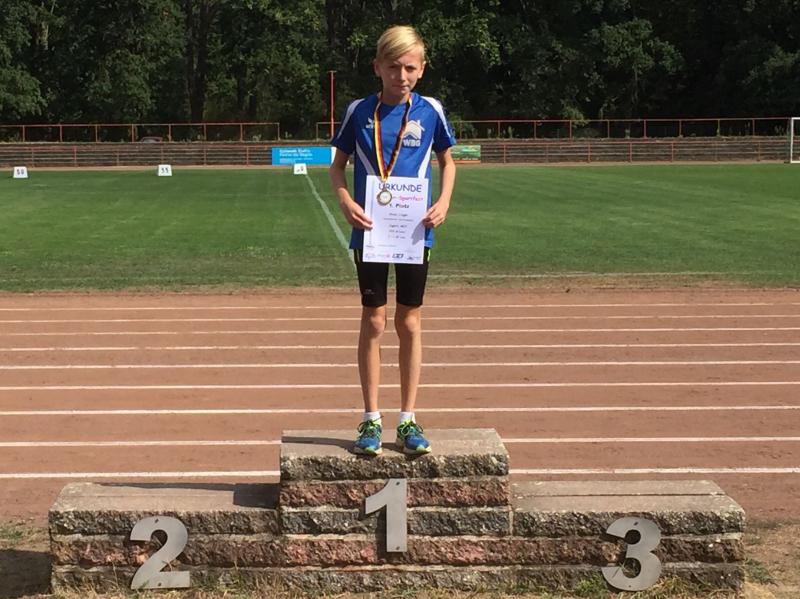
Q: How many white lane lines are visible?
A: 9